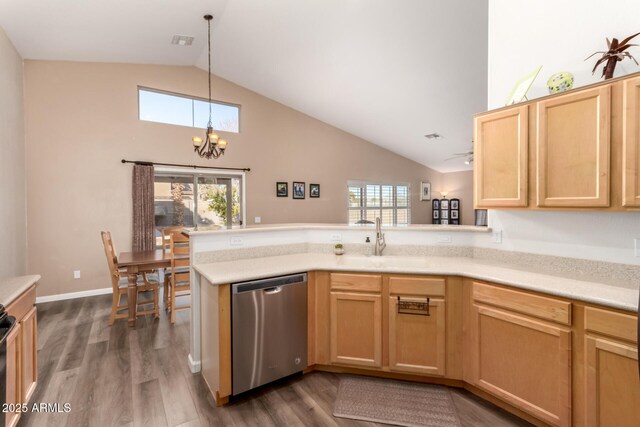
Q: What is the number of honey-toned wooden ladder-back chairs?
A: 3